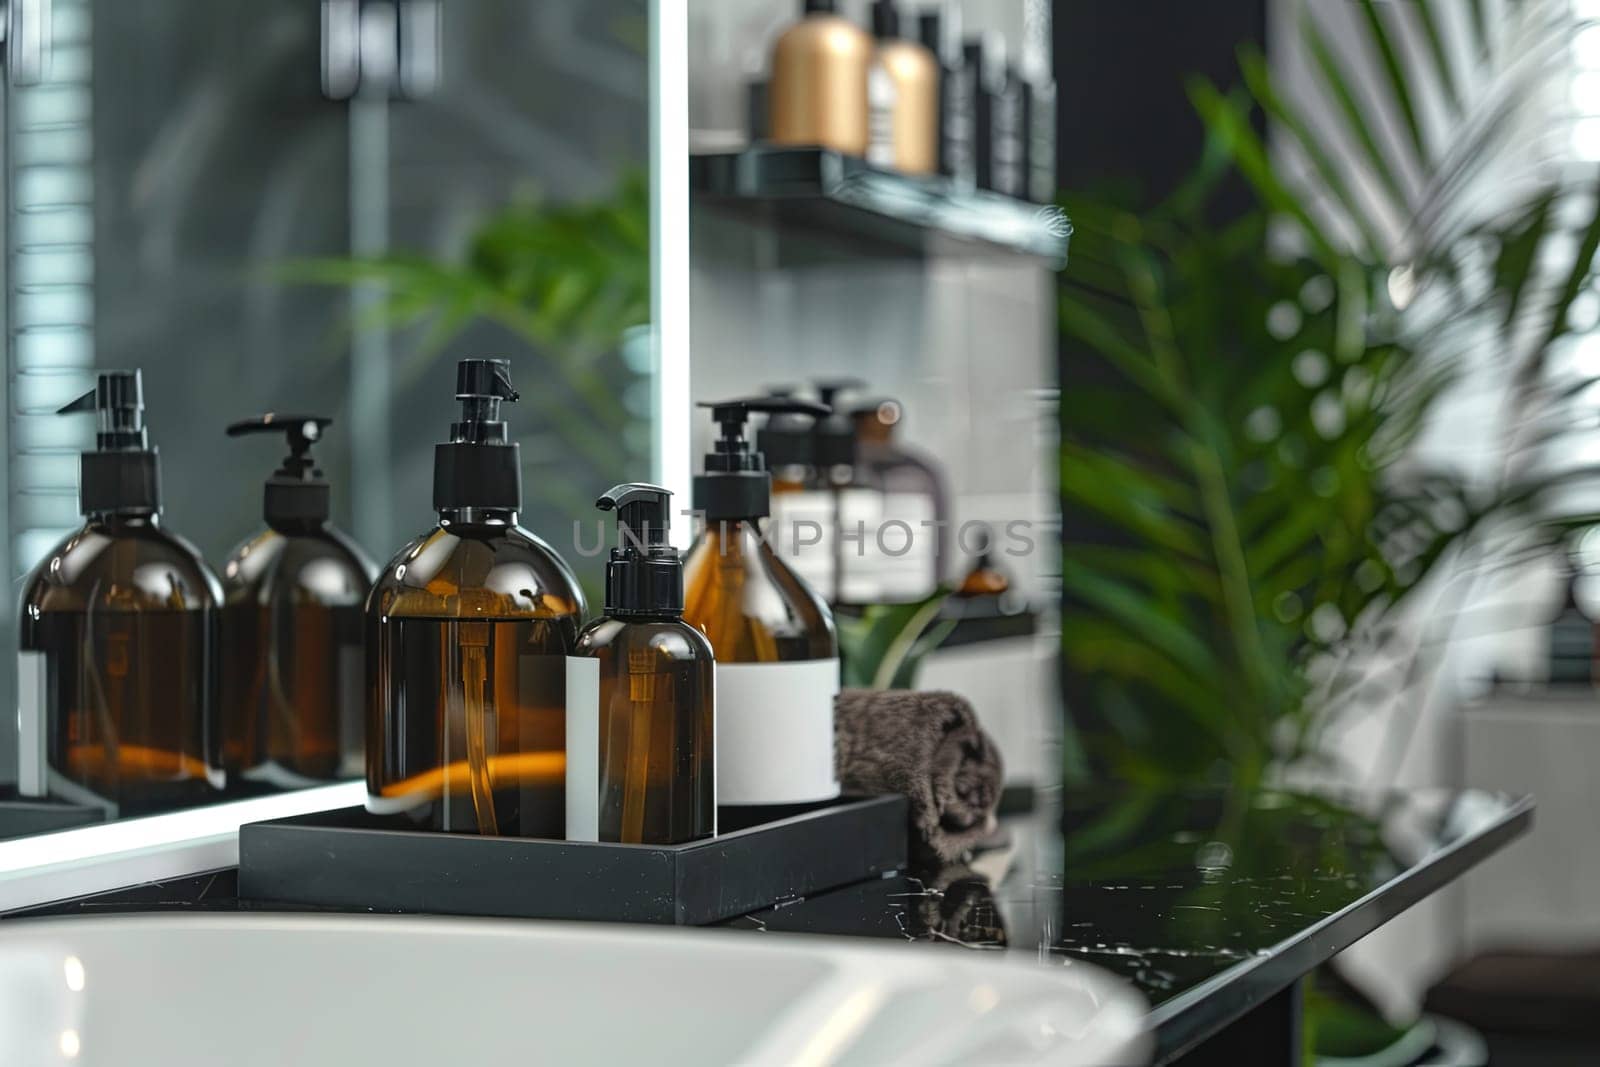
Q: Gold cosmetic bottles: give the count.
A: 2